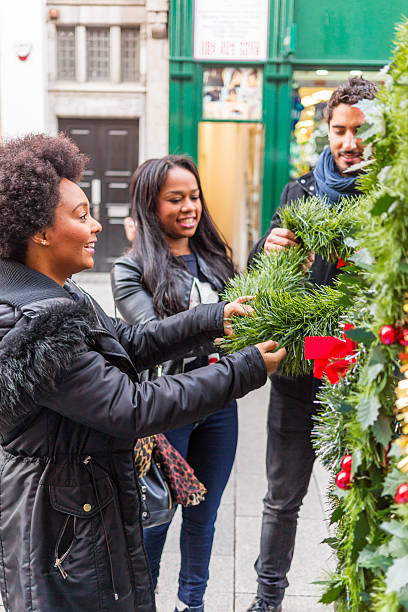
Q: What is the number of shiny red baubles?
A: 5